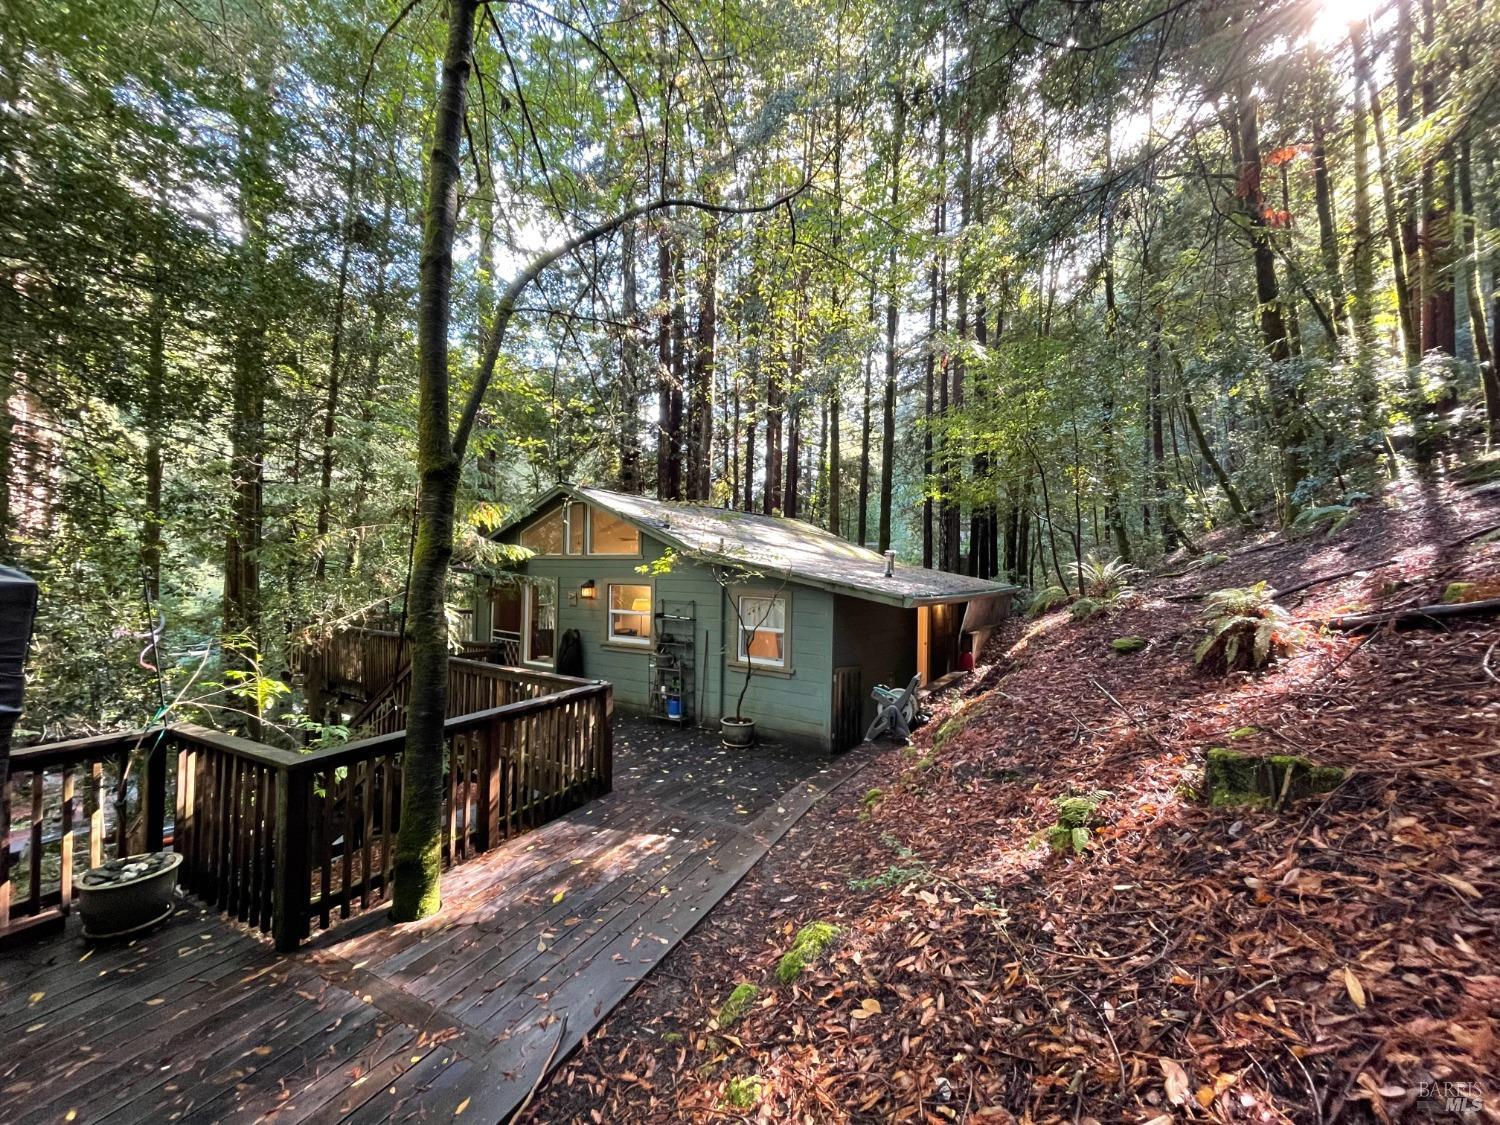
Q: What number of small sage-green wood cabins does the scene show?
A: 1